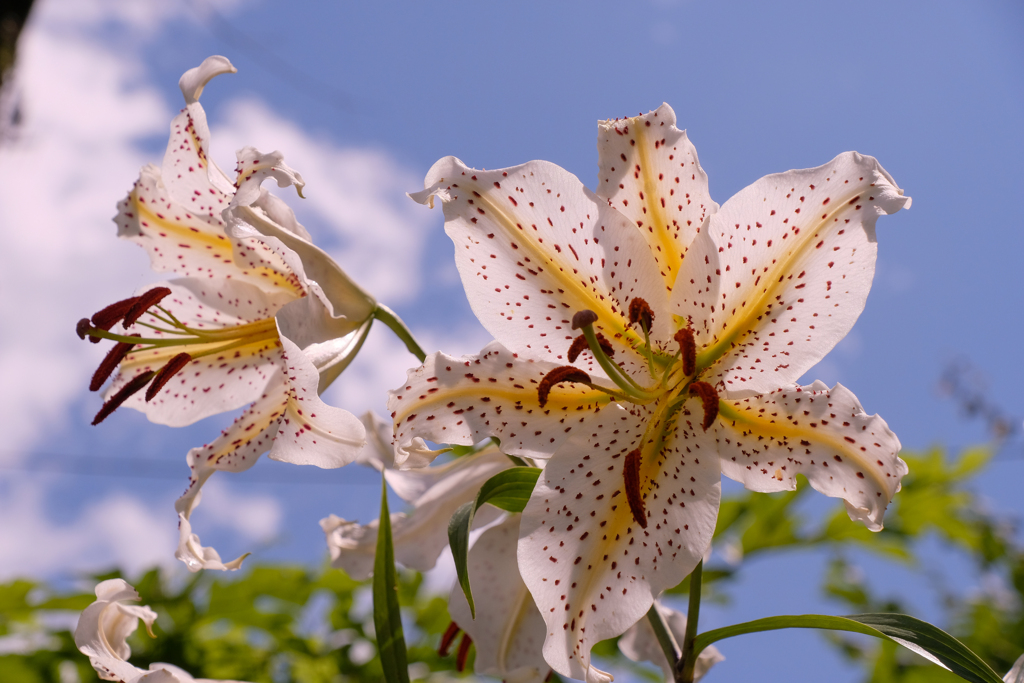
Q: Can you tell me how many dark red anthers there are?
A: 14